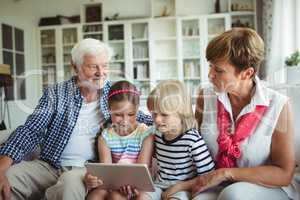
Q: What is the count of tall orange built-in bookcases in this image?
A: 0